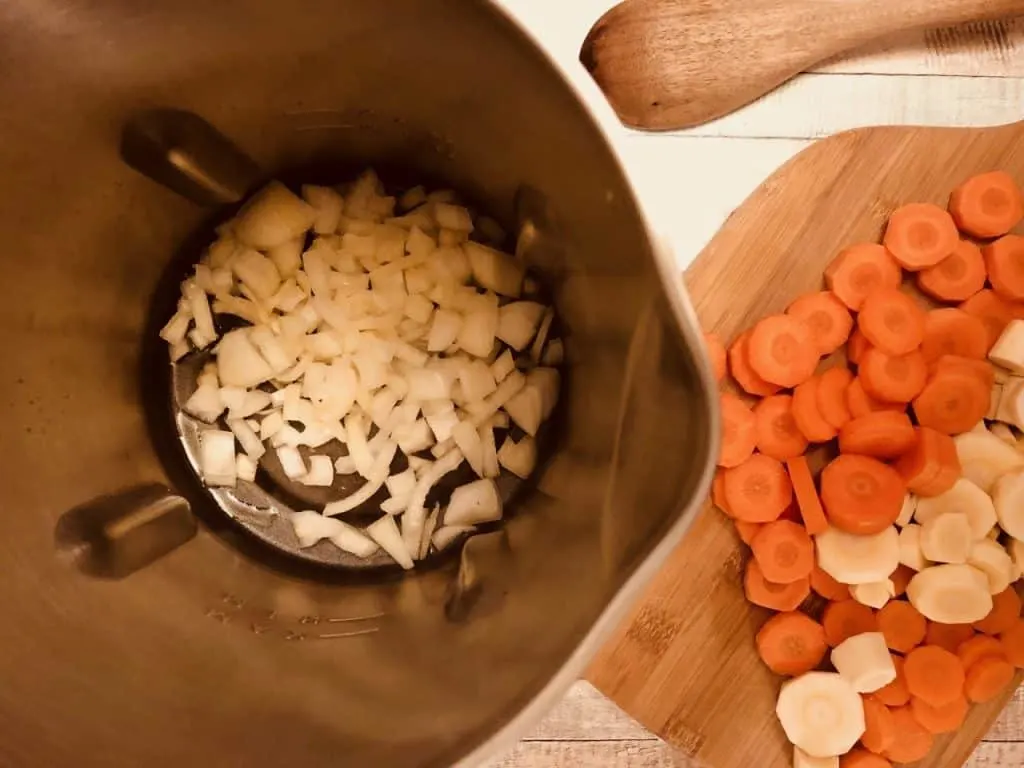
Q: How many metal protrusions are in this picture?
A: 4